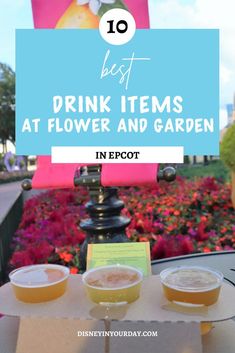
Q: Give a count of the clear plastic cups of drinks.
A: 3